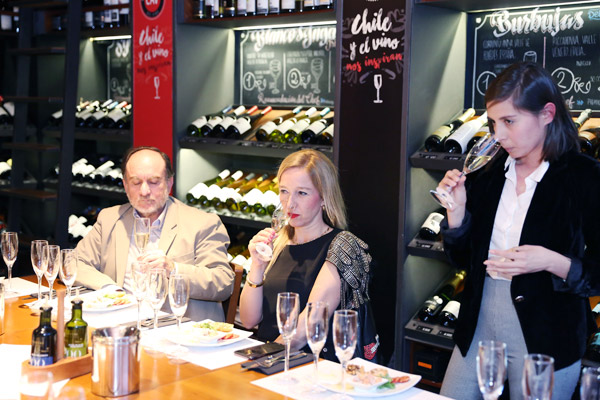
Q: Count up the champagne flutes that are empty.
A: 13